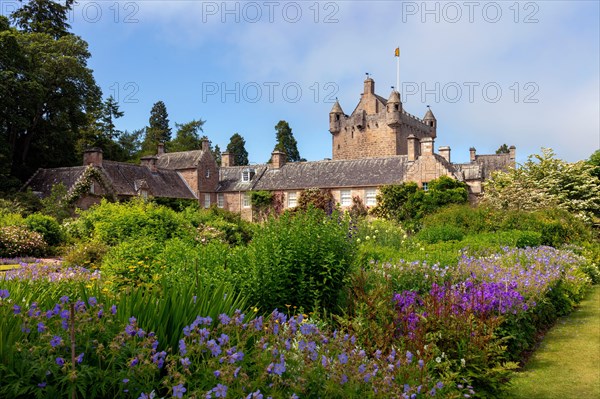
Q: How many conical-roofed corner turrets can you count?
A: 3